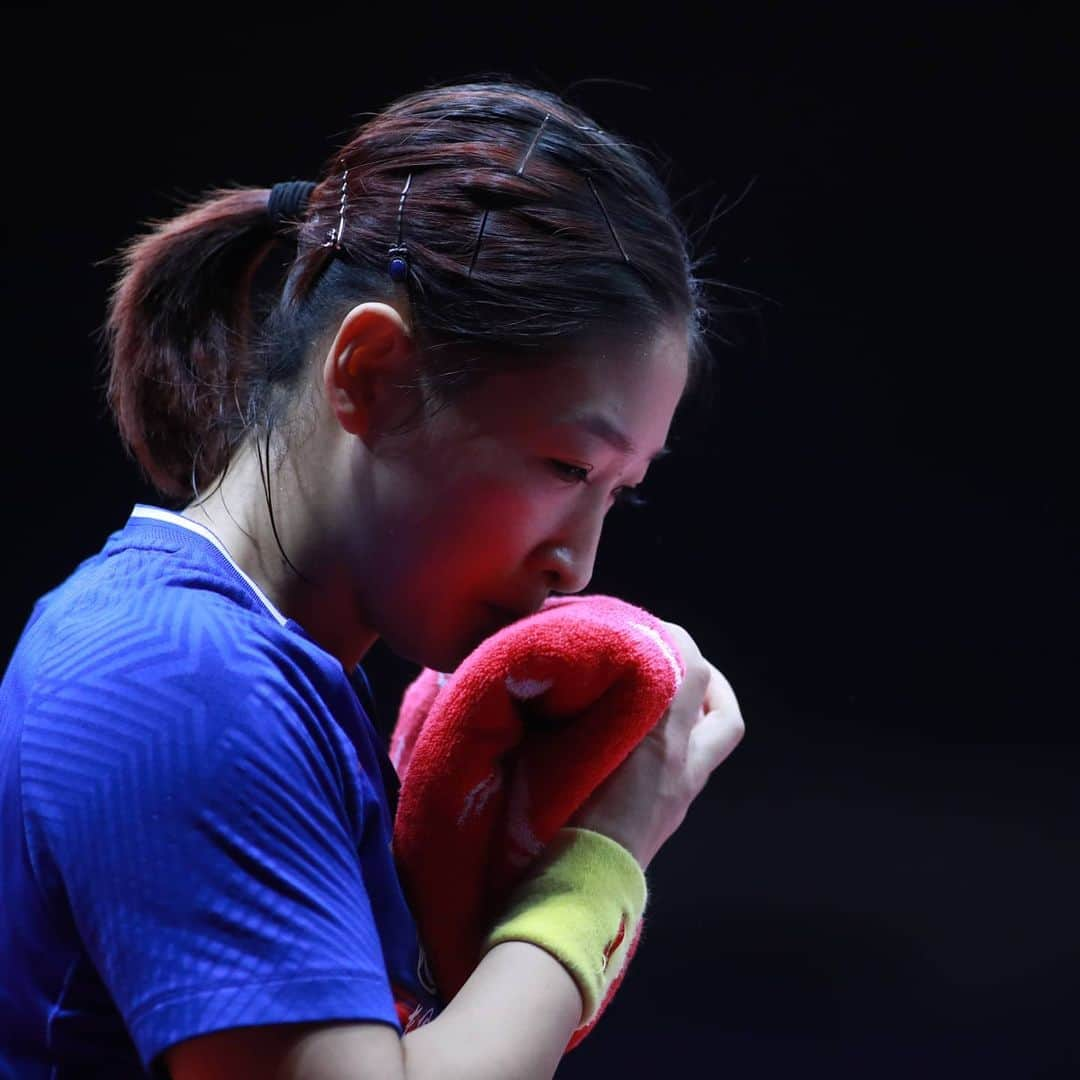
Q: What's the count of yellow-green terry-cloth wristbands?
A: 1